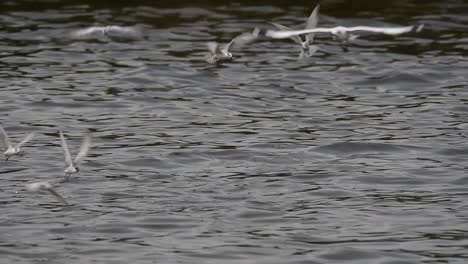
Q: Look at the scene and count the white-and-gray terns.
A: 7